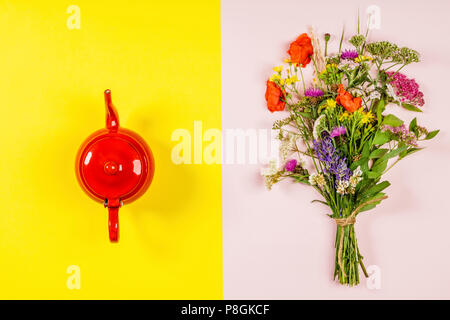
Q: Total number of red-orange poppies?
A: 3